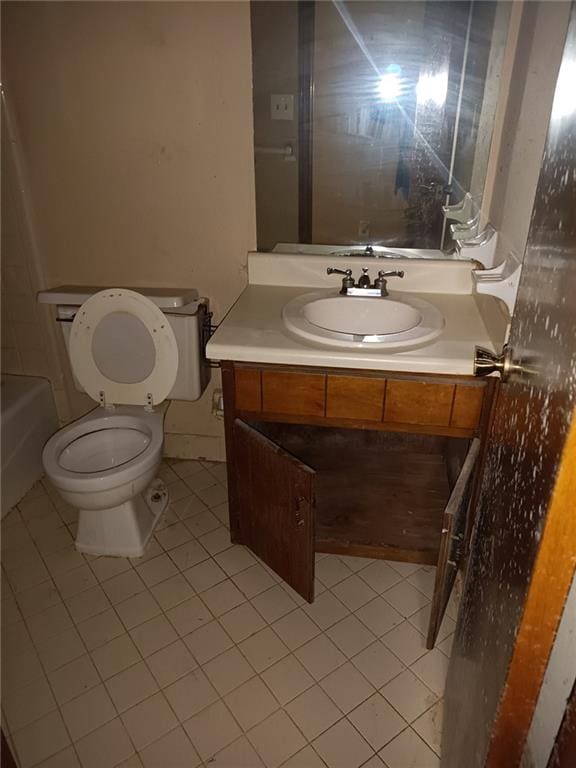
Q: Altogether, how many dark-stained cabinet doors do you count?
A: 2